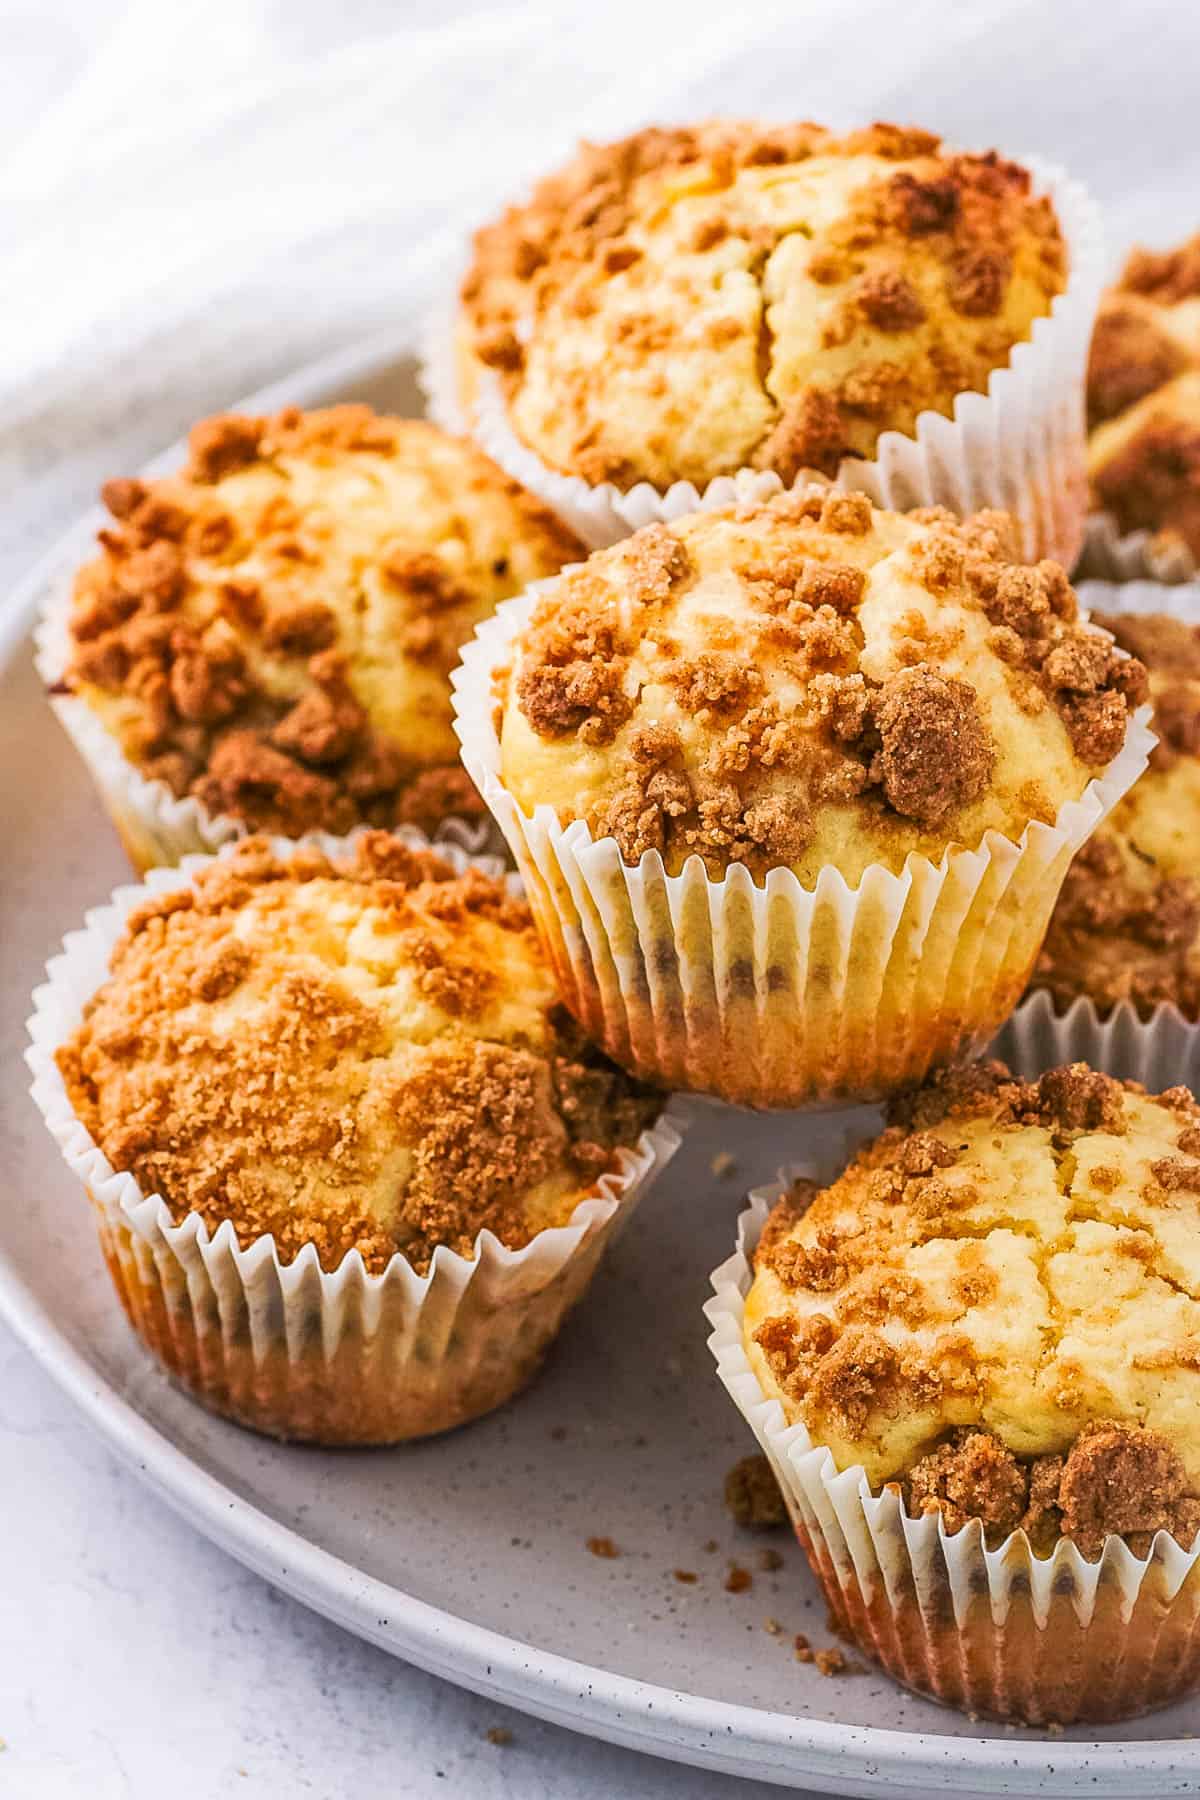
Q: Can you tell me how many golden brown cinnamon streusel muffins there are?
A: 7